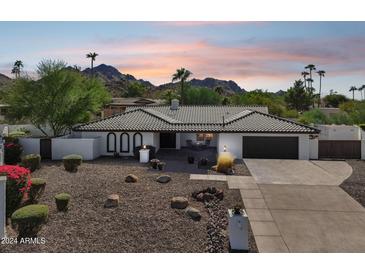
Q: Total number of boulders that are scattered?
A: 5